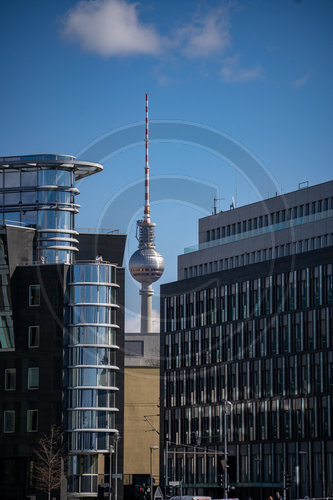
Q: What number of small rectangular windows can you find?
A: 6